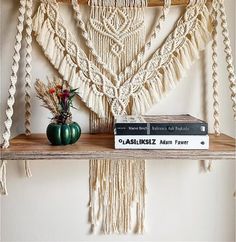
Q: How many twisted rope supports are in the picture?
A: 4